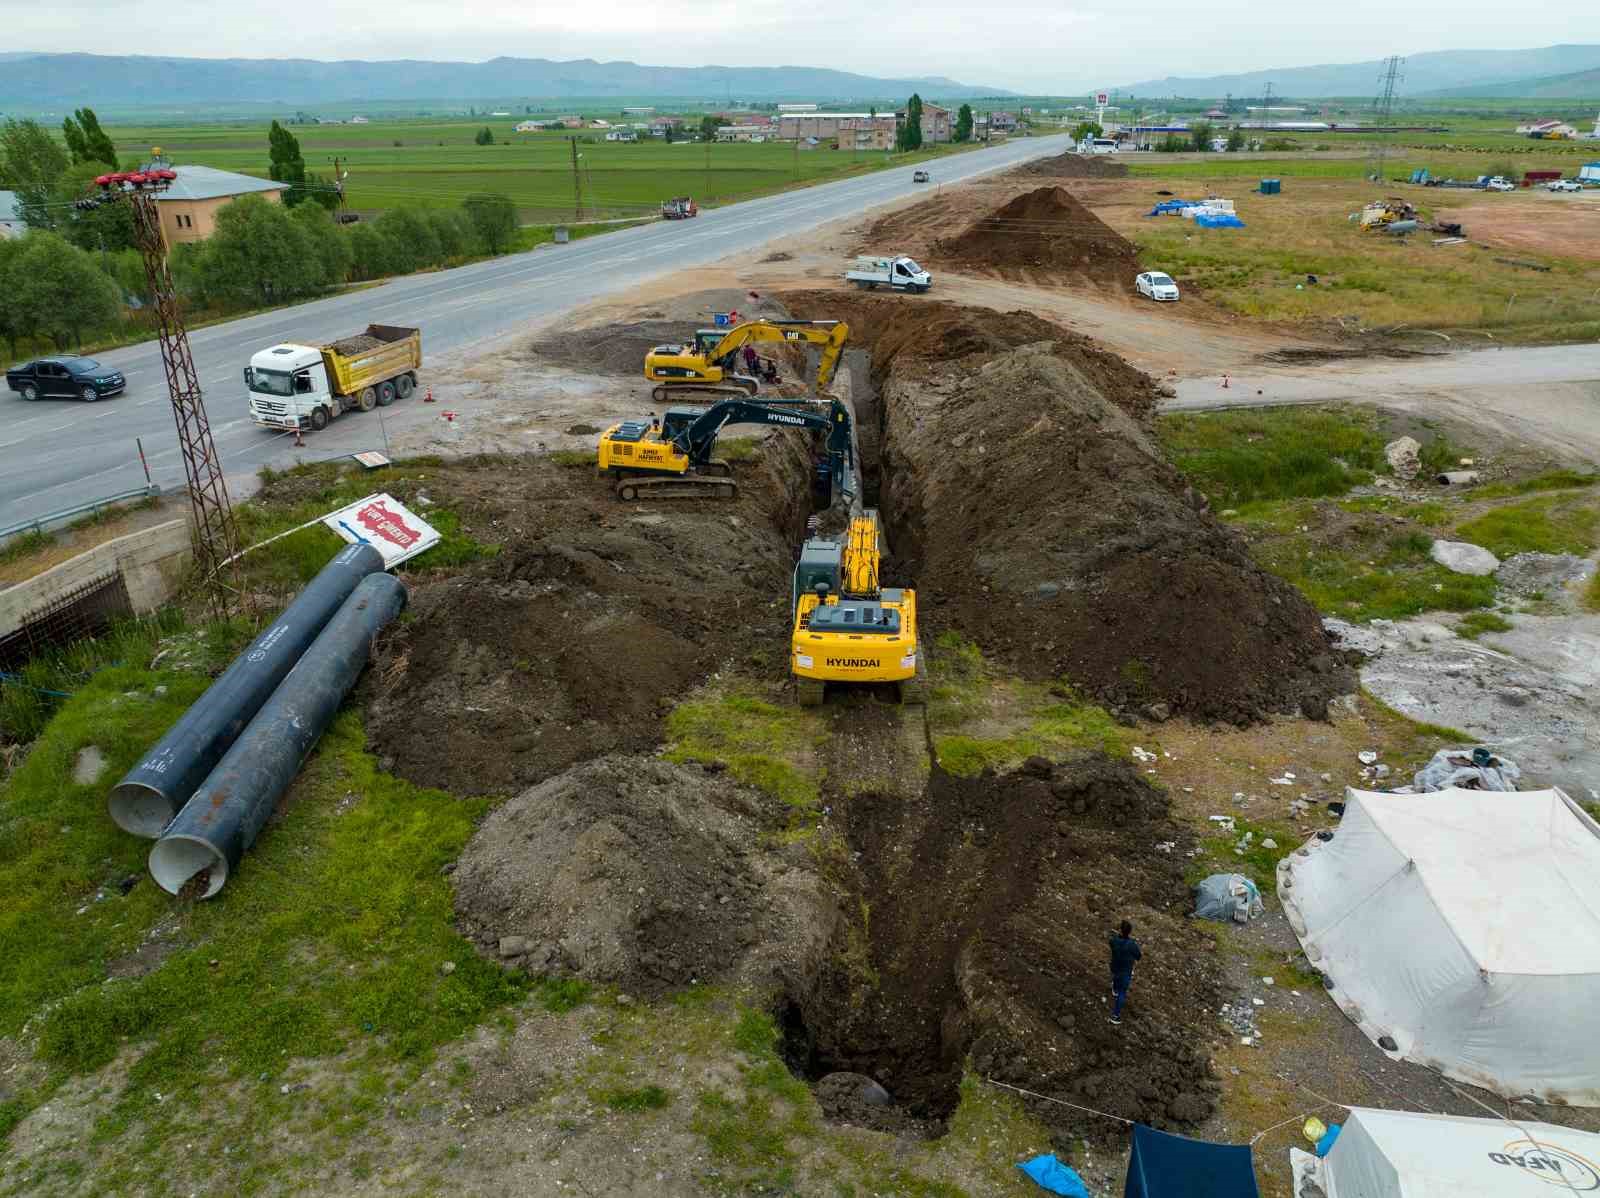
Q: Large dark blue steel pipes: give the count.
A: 2